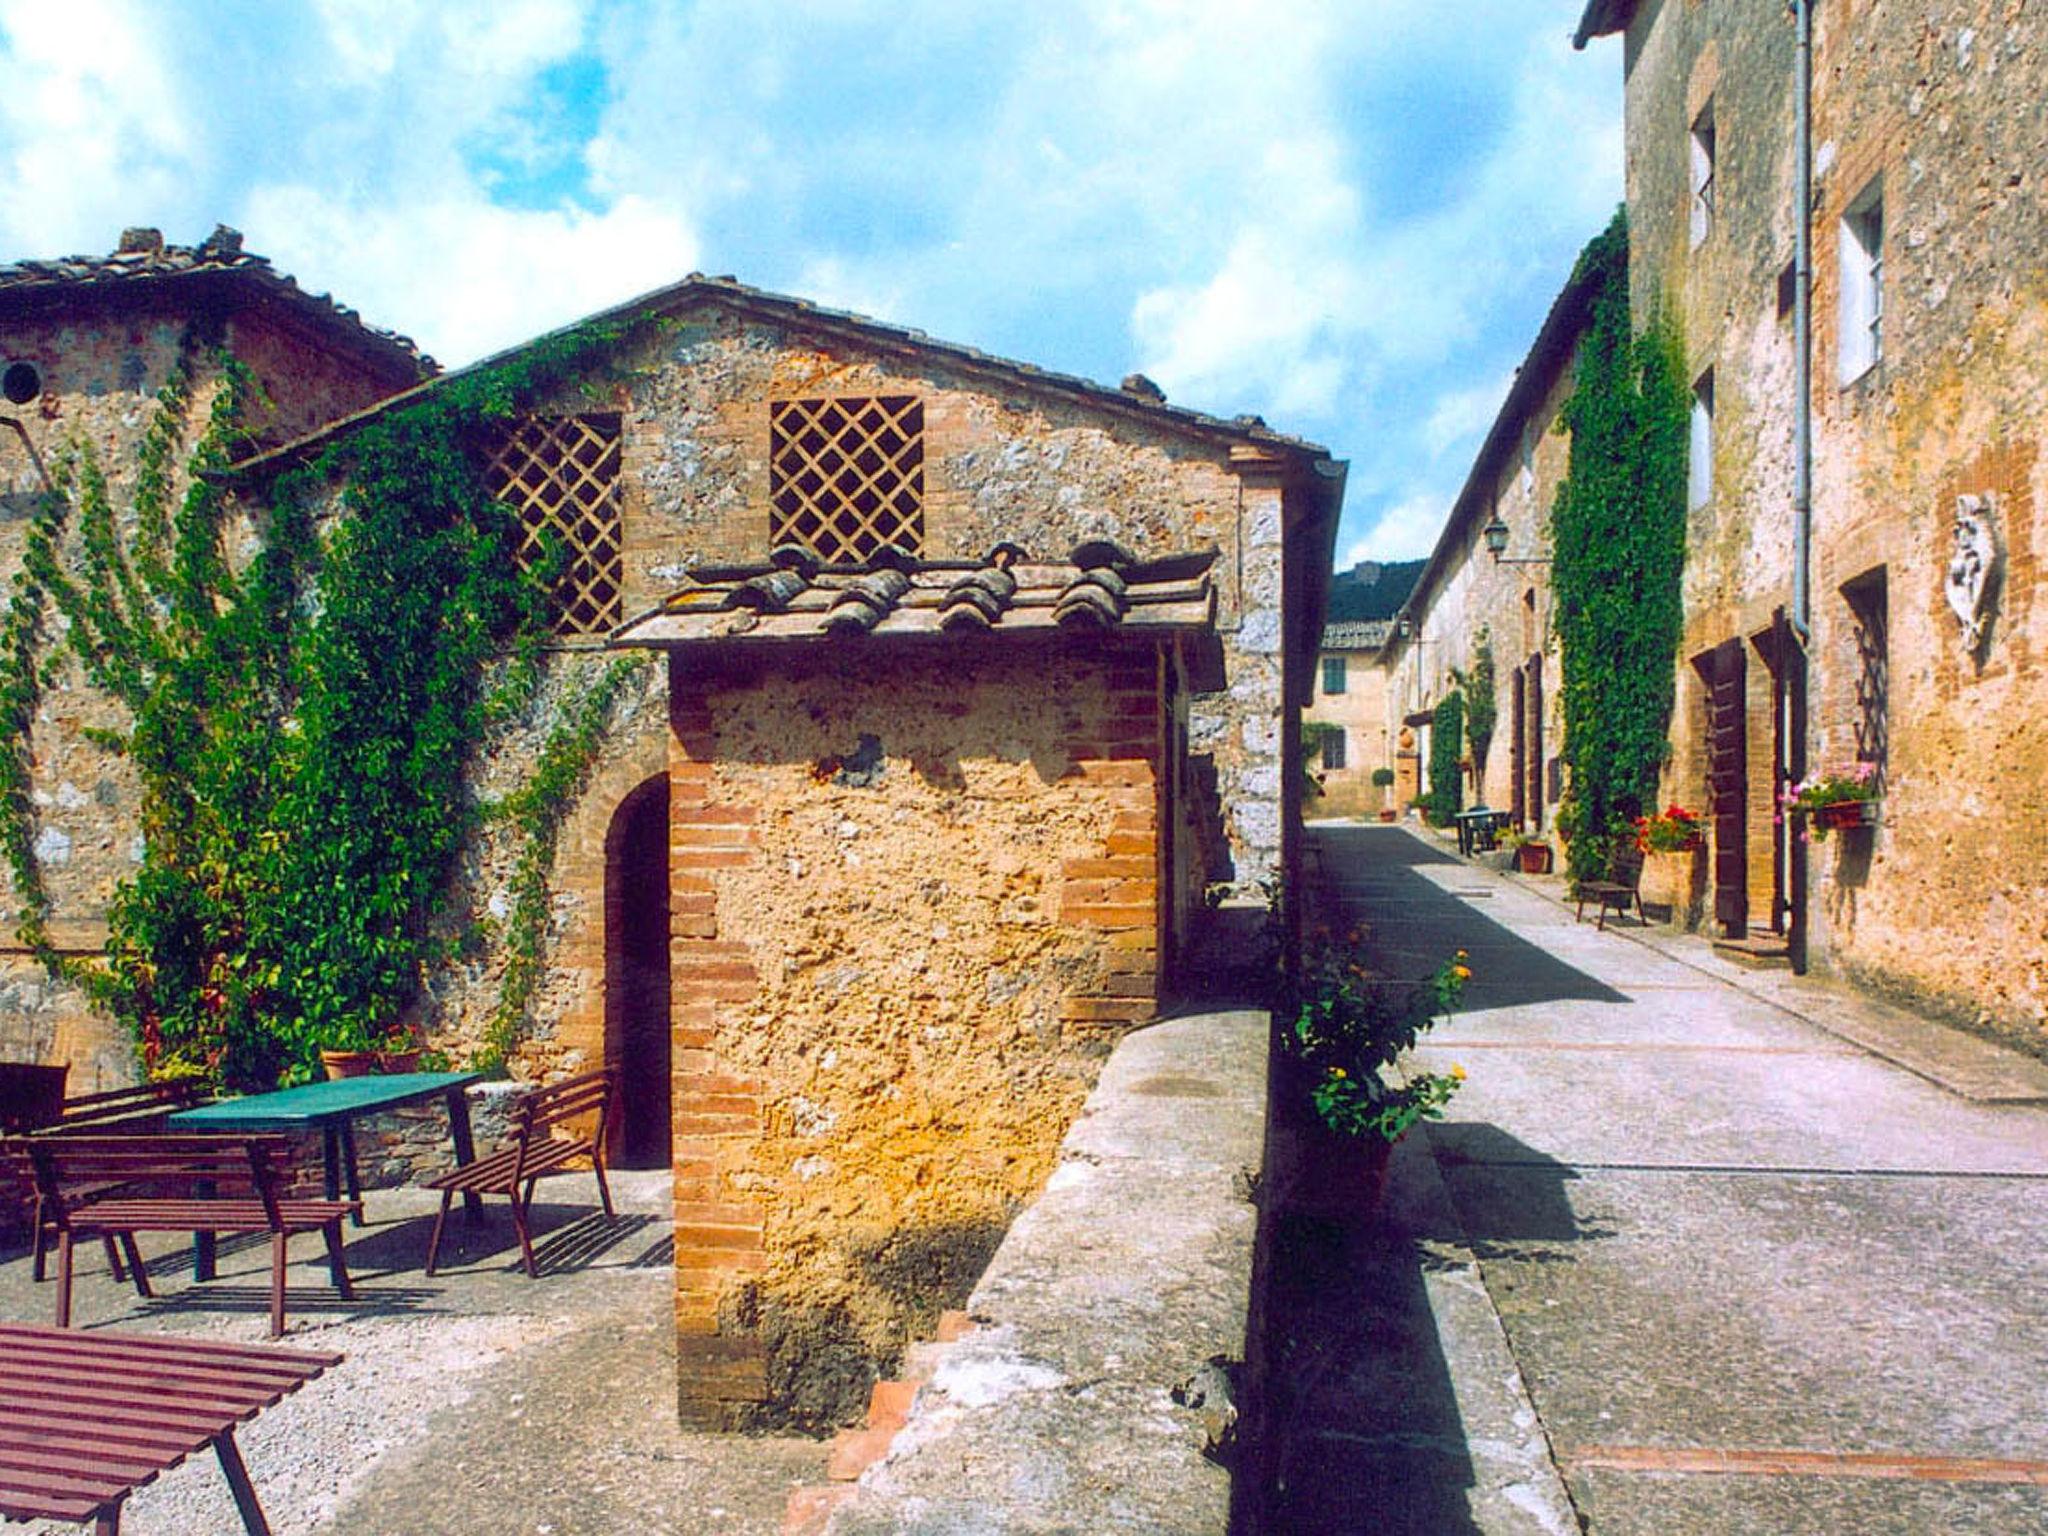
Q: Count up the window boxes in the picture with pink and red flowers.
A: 2